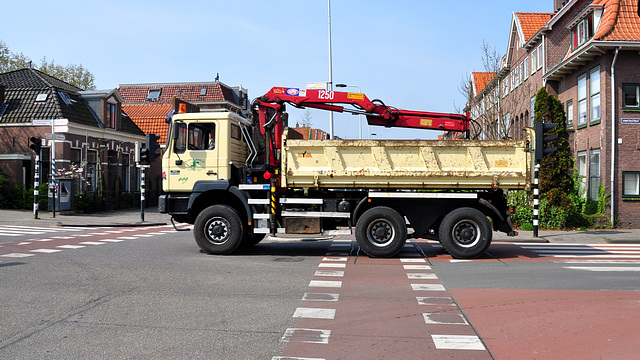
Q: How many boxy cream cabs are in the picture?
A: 1